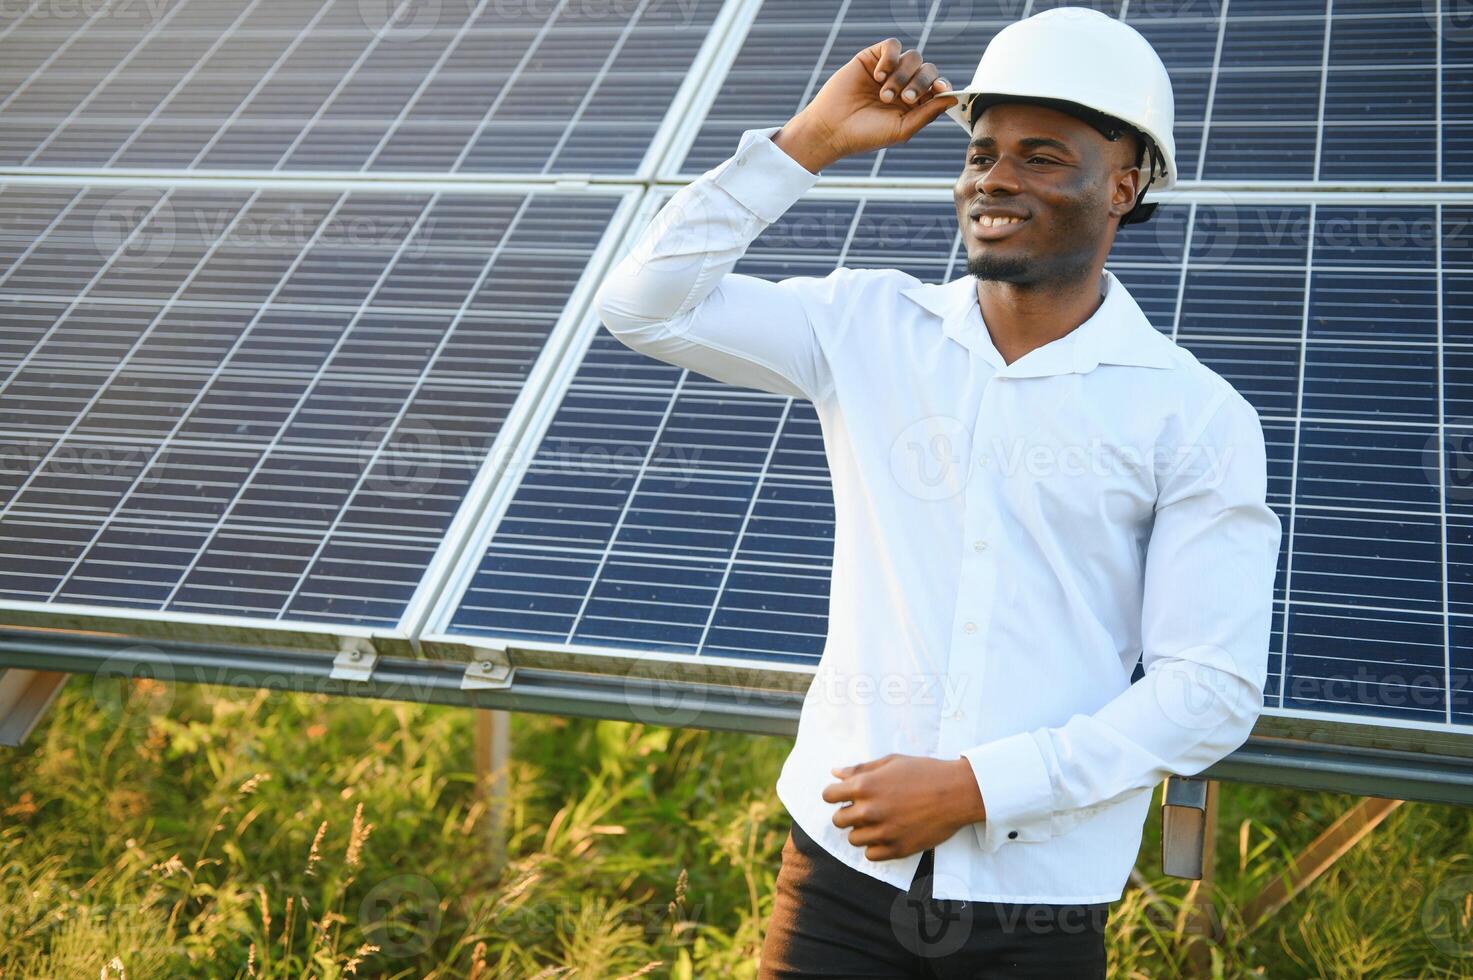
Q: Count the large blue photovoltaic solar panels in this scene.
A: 4